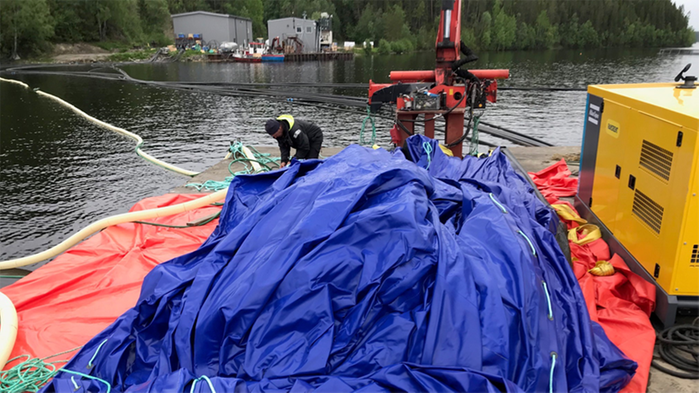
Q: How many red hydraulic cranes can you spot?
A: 1